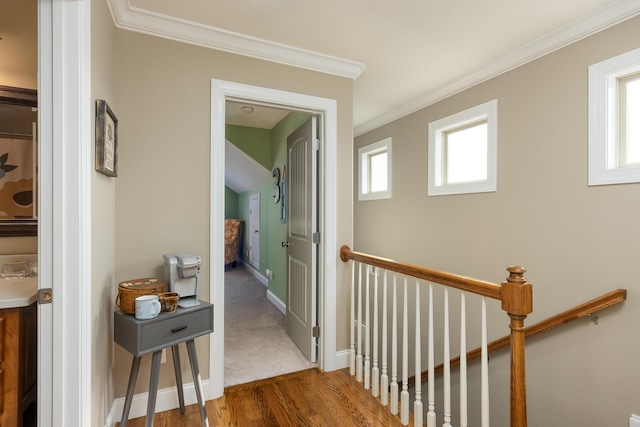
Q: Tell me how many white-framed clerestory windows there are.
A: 3